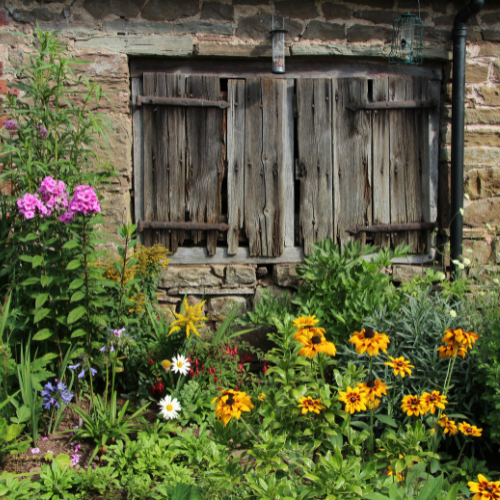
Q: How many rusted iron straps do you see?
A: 4